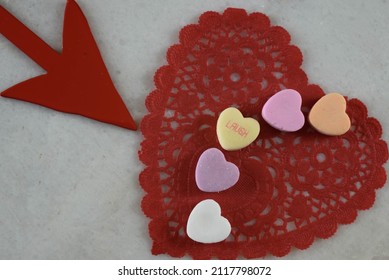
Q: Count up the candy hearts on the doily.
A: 5